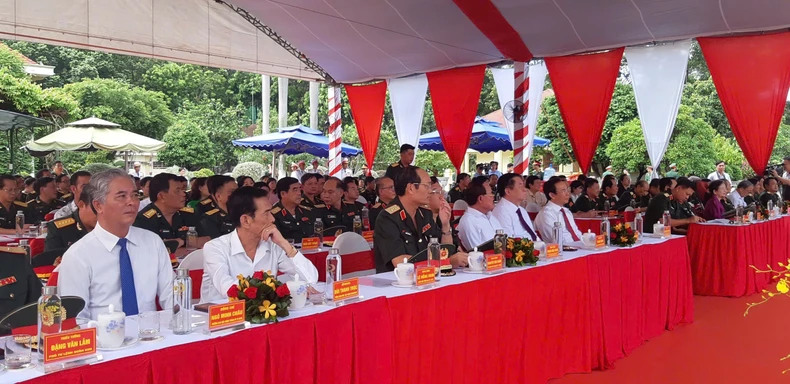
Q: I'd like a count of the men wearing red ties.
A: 1